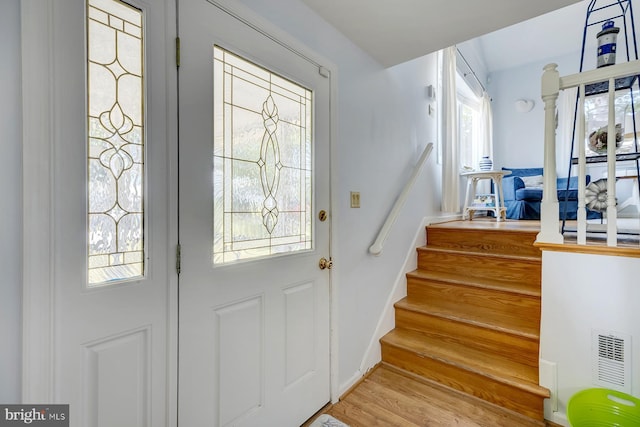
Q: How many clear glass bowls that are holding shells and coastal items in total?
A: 1